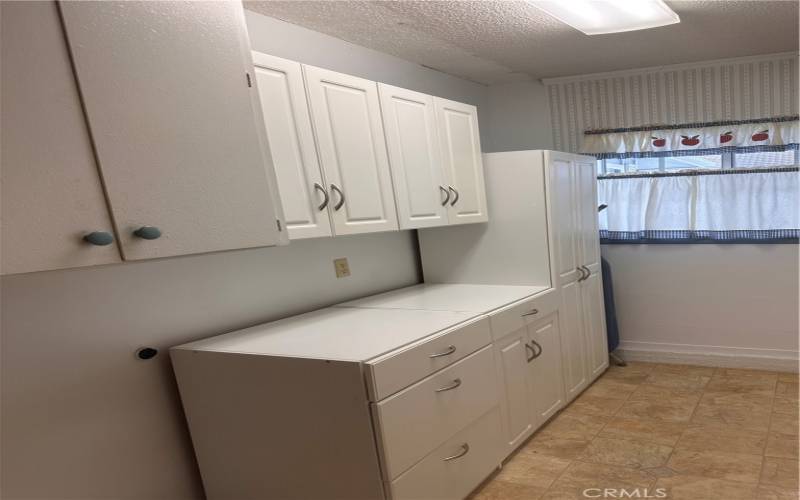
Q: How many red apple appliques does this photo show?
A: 4